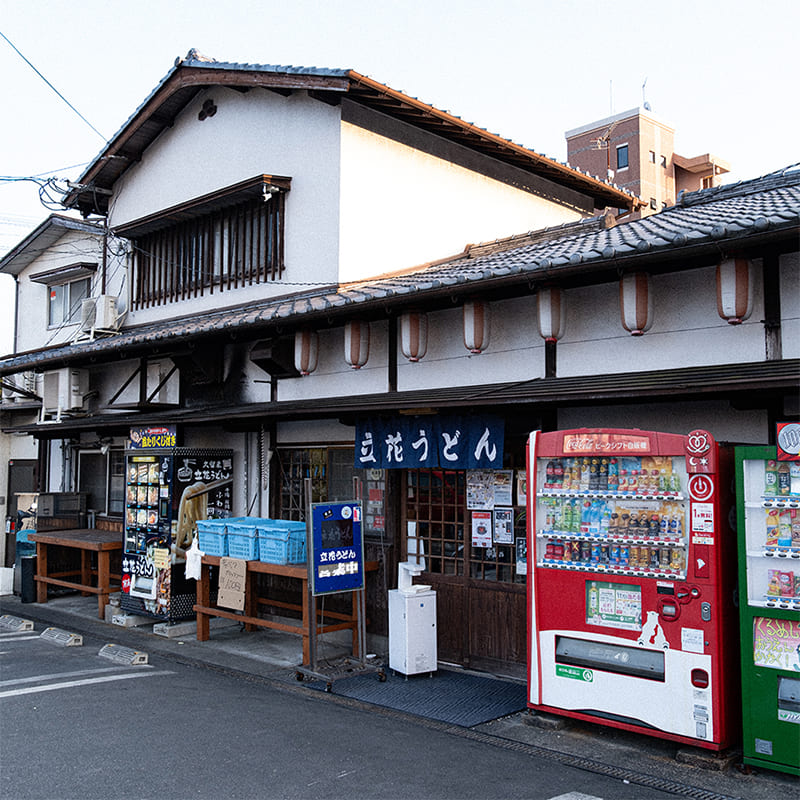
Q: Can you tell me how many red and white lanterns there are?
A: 7